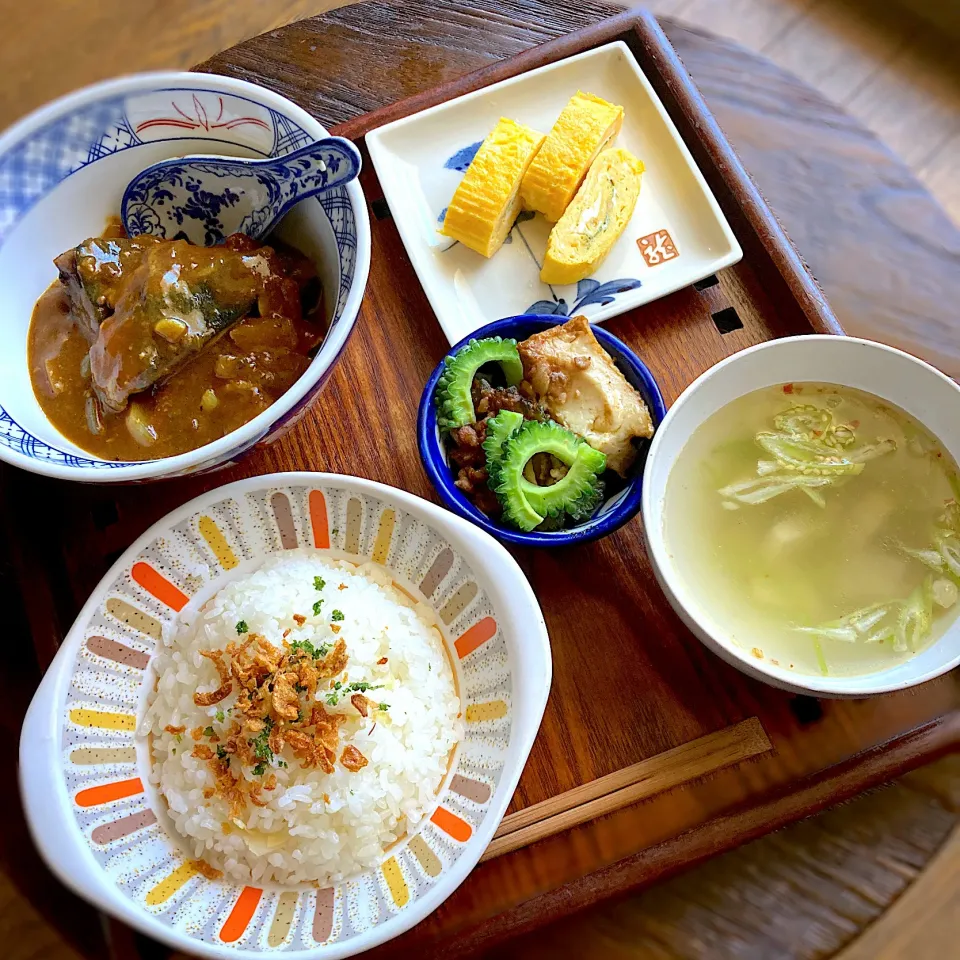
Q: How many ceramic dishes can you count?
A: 5